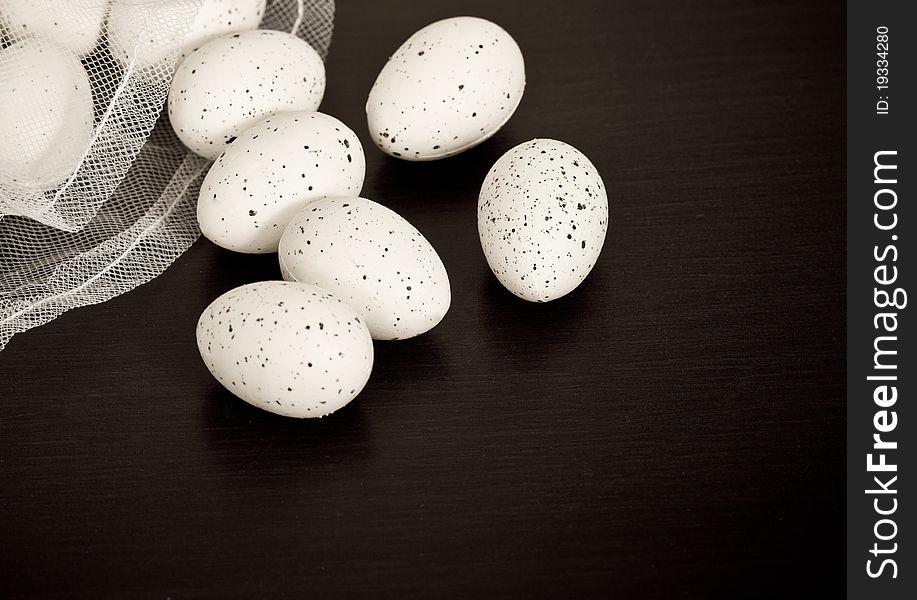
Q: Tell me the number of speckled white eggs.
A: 9